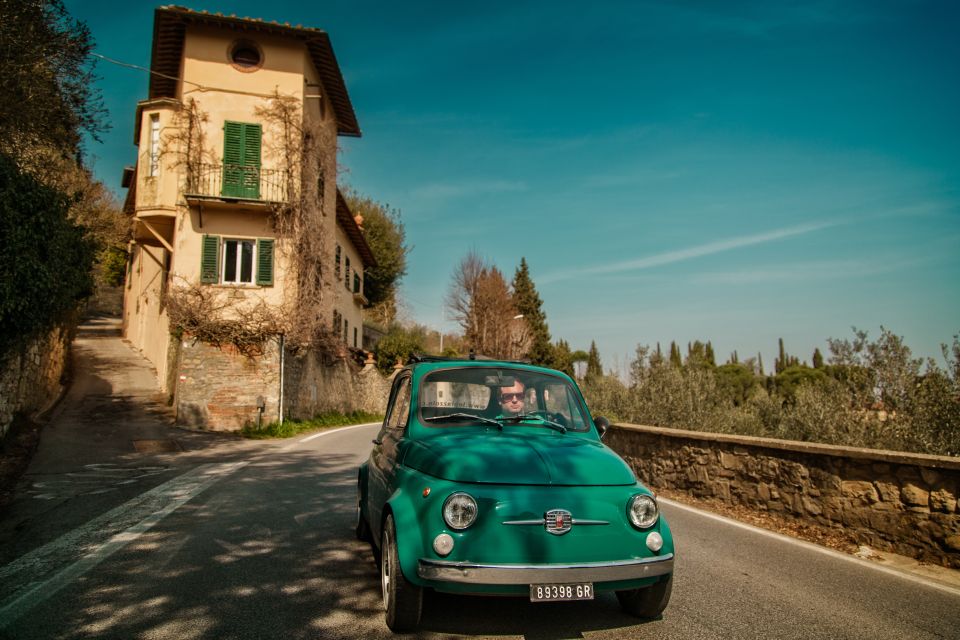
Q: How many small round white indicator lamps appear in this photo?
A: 2